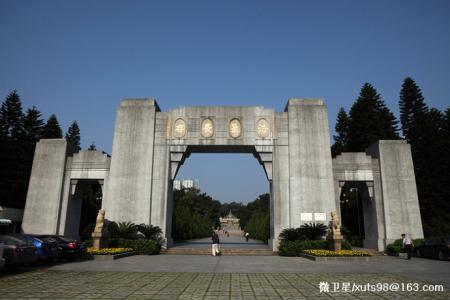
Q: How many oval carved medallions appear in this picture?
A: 4